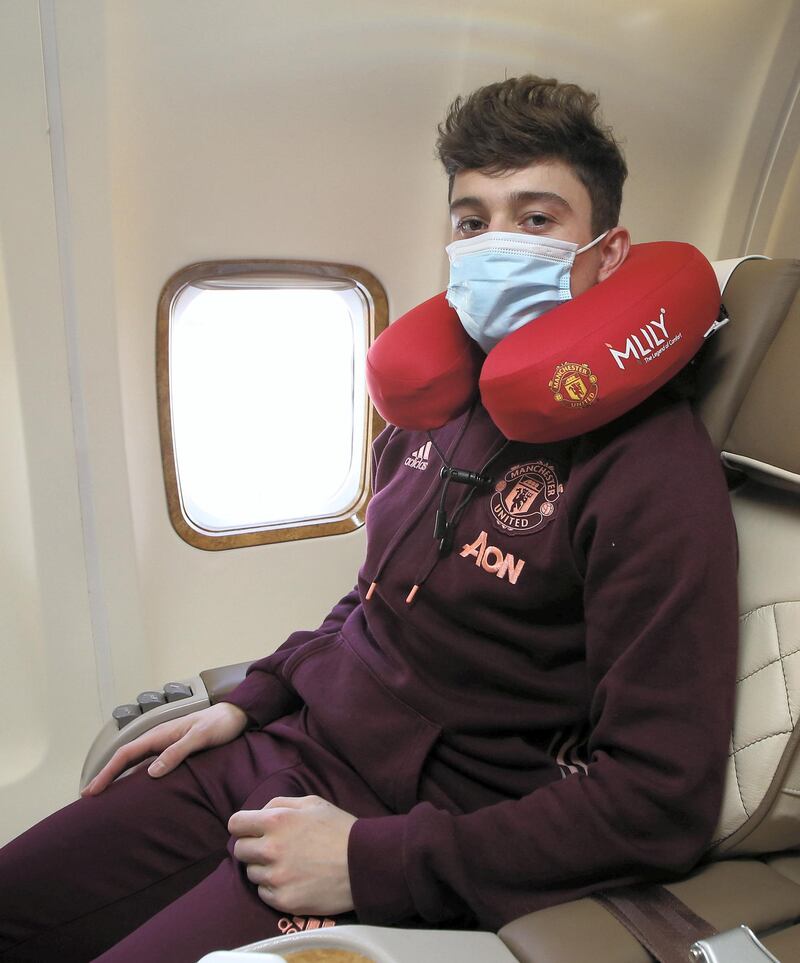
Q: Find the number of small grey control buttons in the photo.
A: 3